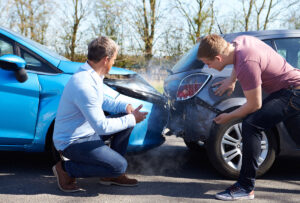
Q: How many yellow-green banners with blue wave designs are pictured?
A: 0